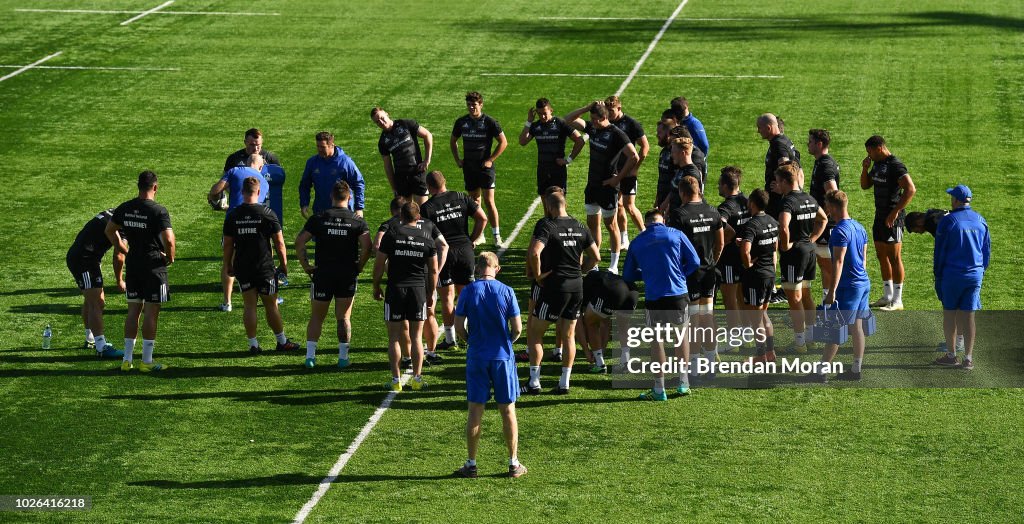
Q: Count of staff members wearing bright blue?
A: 7